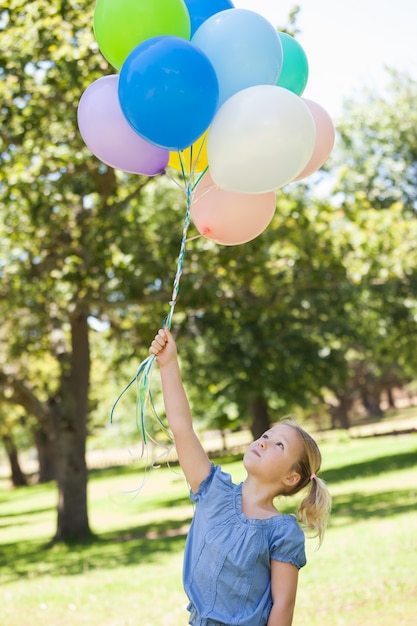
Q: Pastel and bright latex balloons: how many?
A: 10